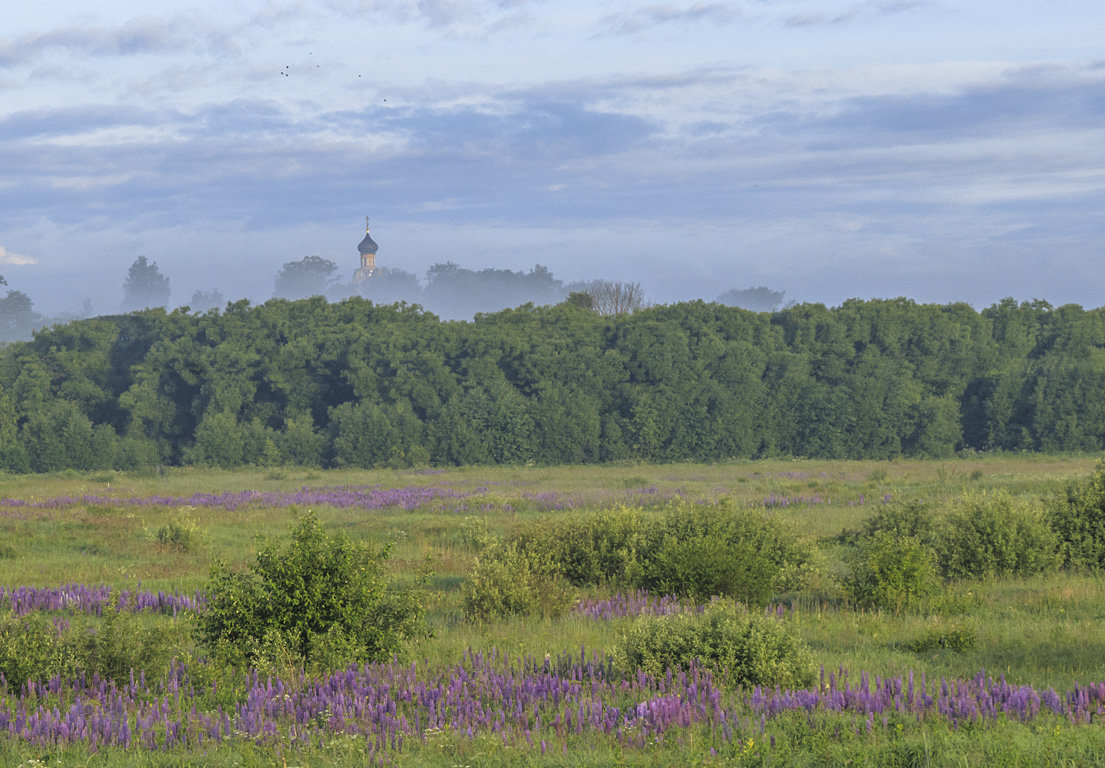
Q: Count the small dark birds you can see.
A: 7